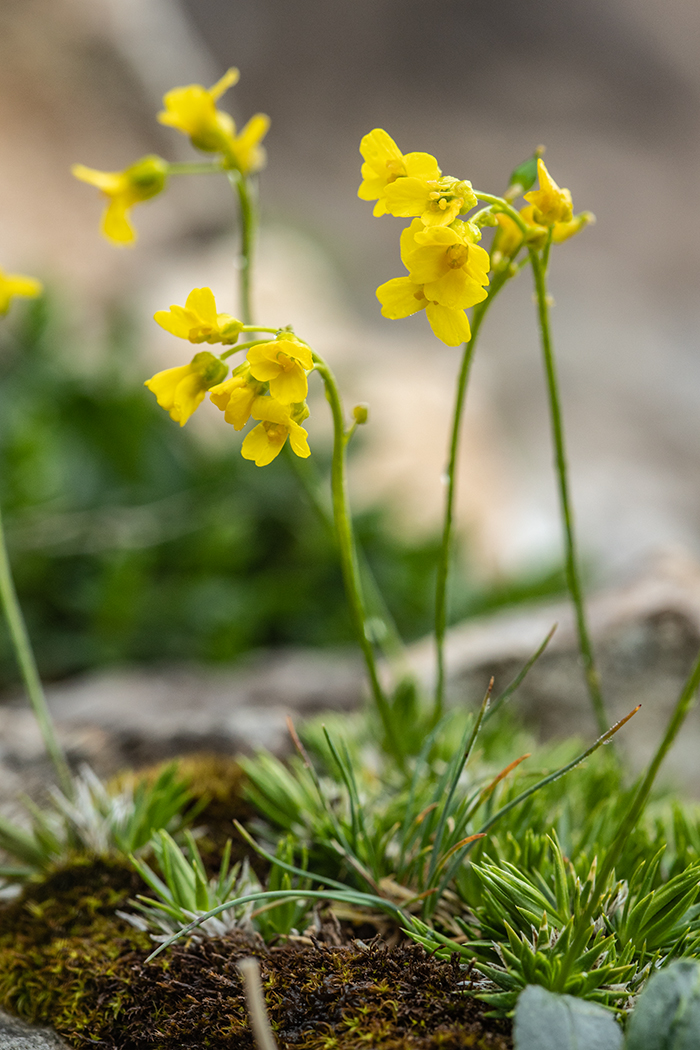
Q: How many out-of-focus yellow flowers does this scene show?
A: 4